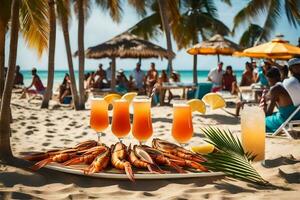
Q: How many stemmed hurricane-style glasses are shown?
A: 4